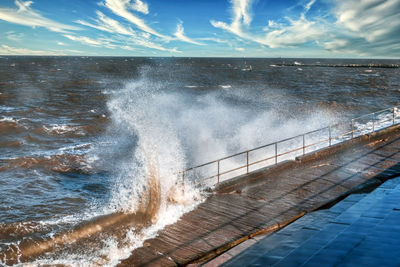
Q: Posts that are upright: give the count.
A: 9